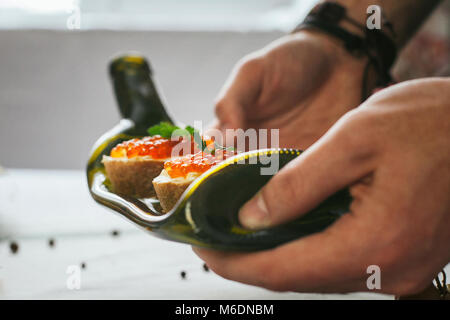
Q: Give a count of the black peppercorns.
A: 6